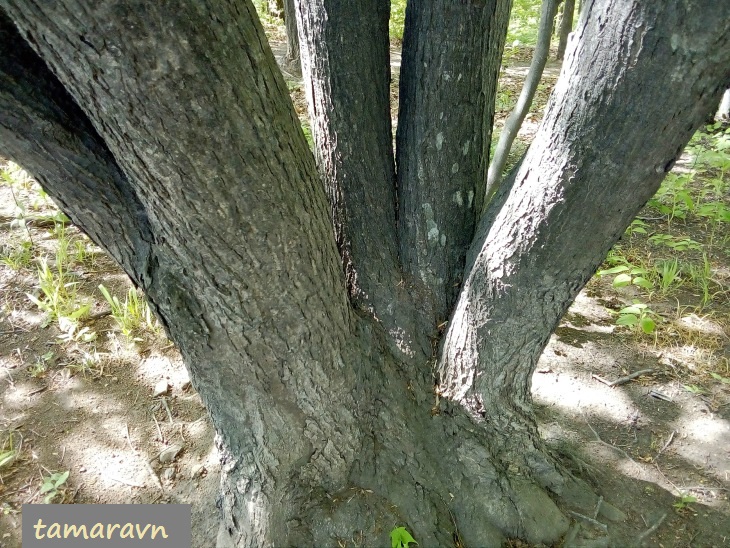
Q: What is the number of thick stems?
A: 5